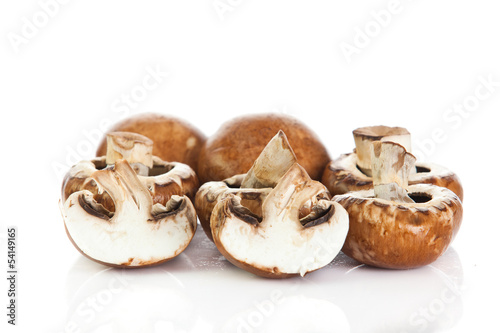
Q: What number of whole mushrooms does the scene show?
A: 6